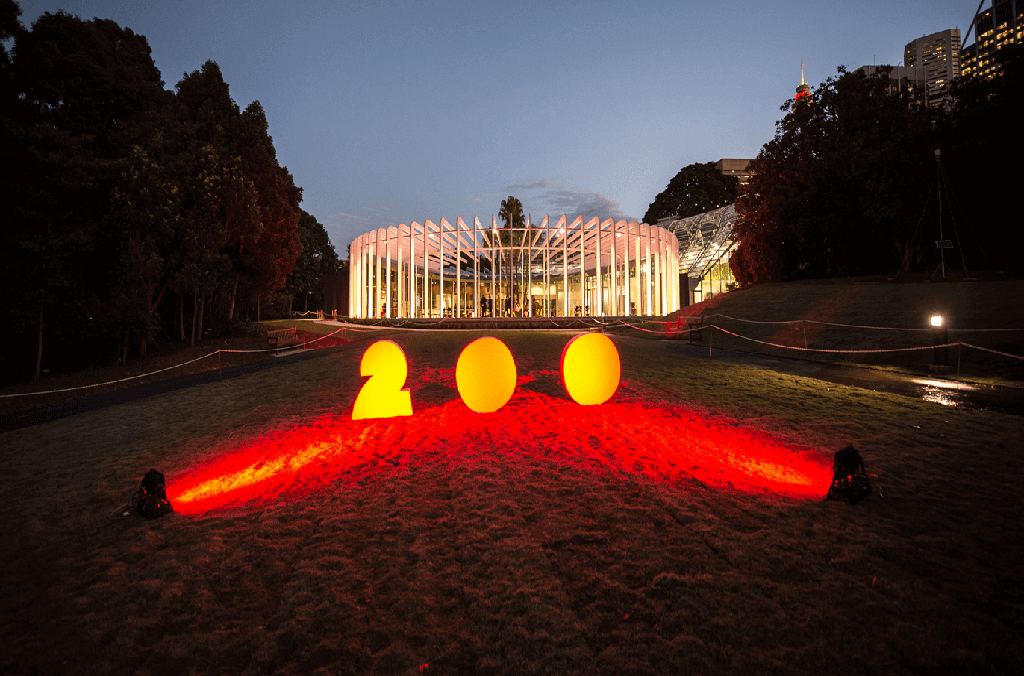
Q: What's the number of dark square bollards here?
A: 1